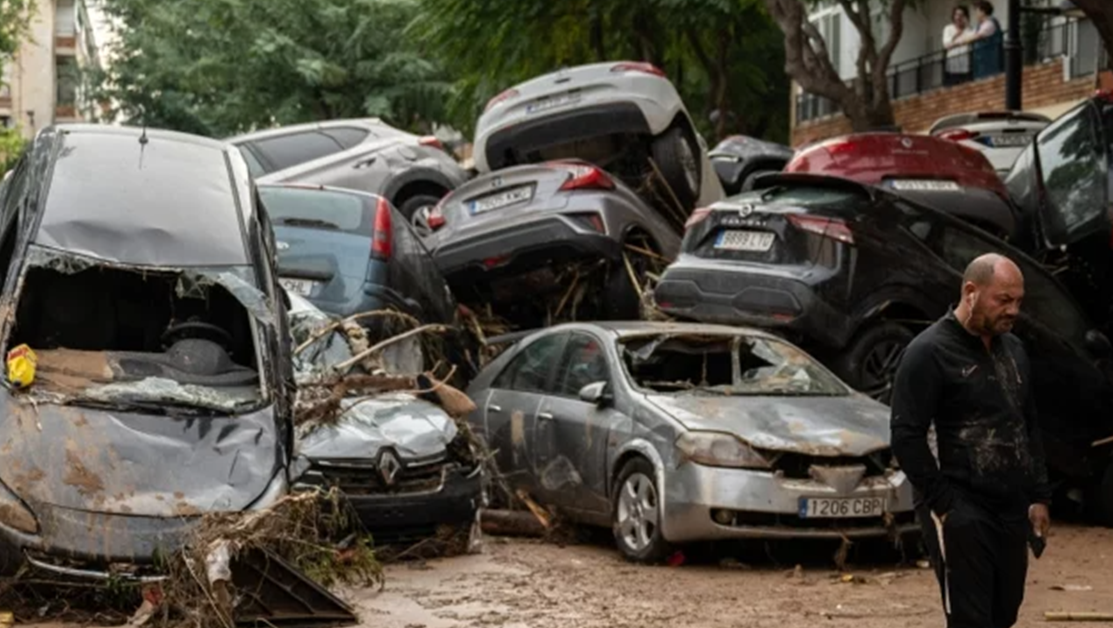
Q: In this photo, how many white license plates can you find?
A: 7